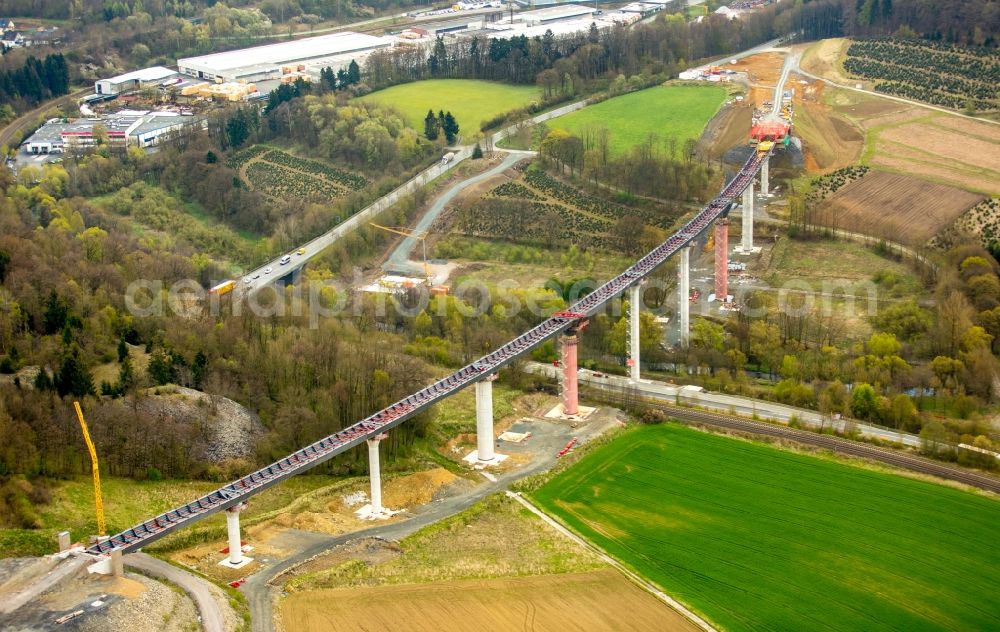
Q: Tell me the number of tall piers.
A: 9